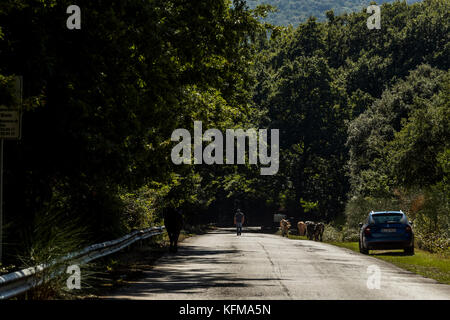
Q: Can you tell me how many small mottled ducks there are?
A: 0